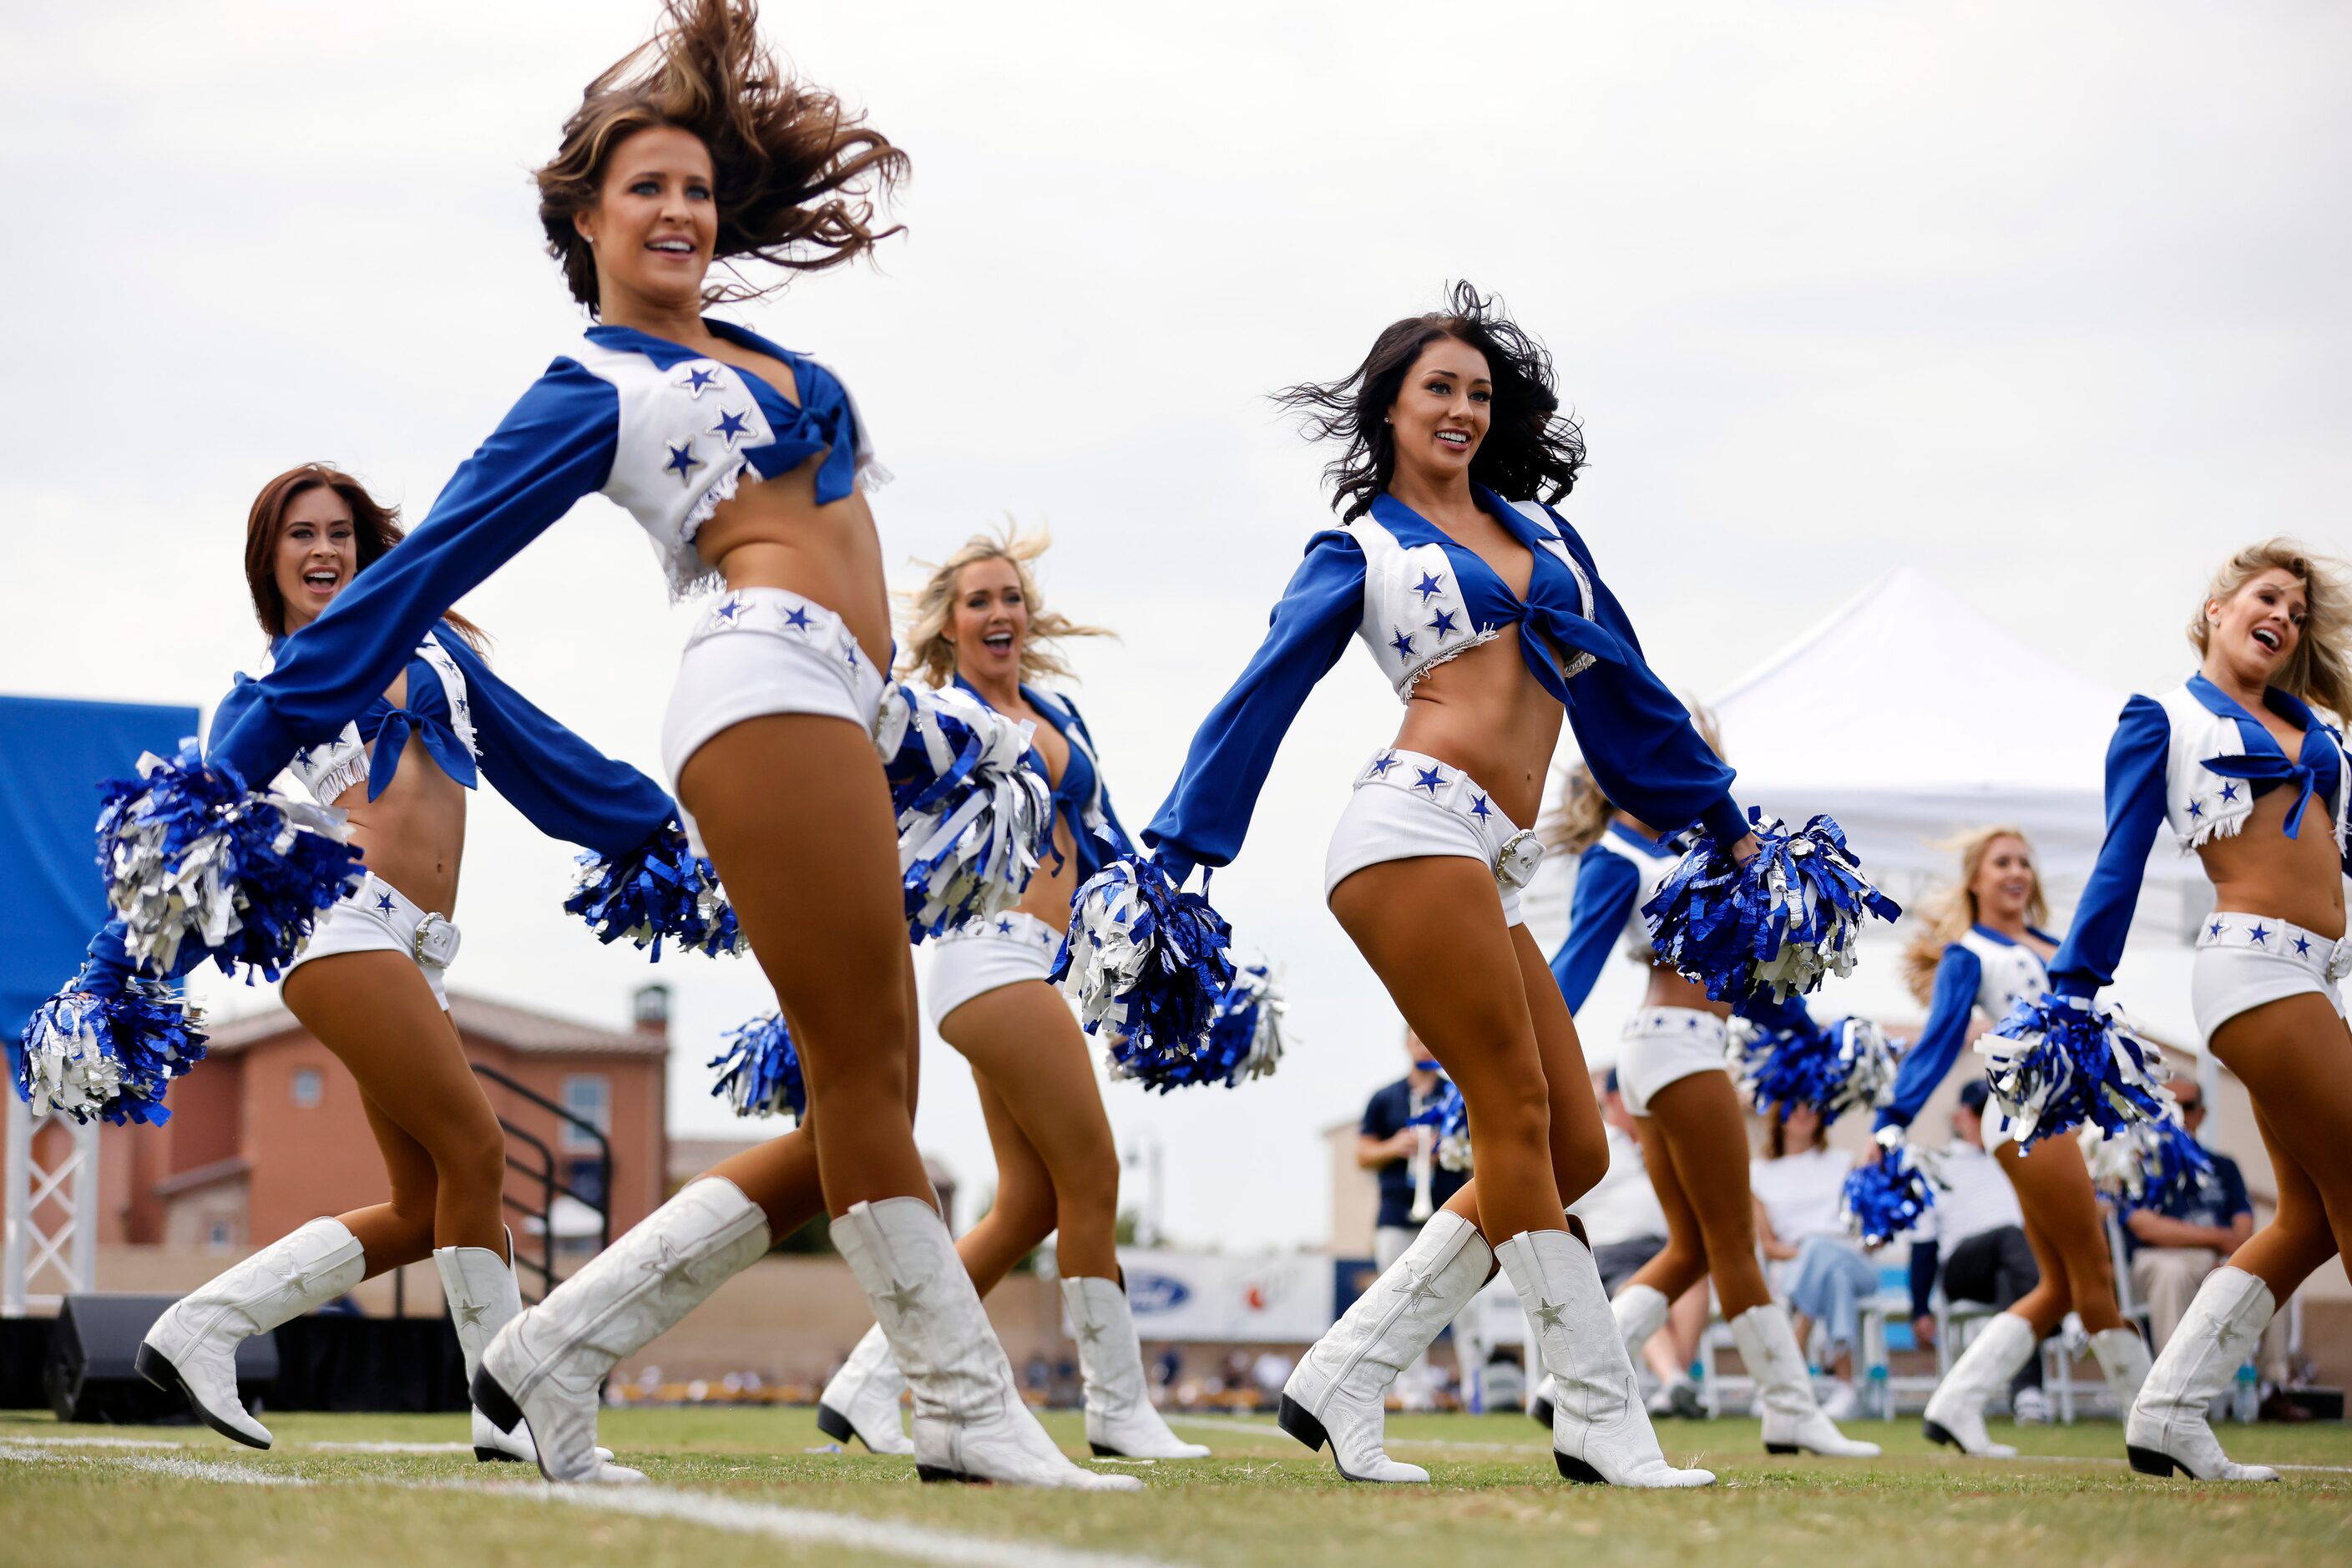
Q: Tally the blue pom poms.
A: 13